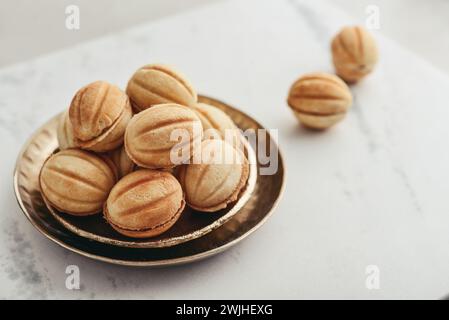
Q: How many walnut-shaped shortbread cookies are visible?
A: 11